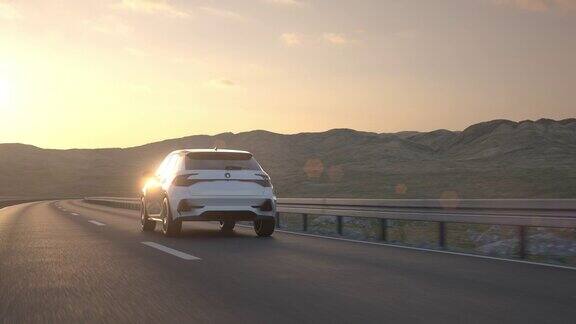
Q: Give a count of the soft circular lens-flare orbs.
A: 4